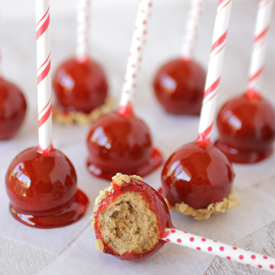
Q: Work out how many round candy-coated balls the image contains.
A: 8